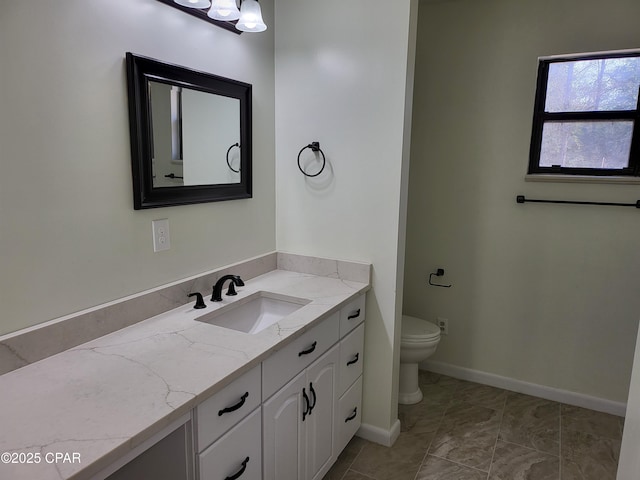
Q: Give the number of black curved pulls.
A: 8